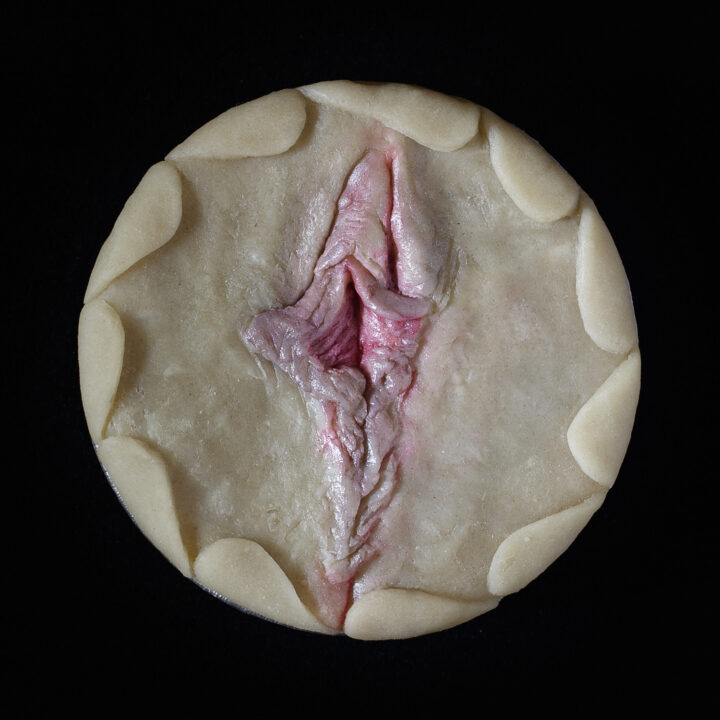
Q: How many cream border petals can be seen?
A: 11